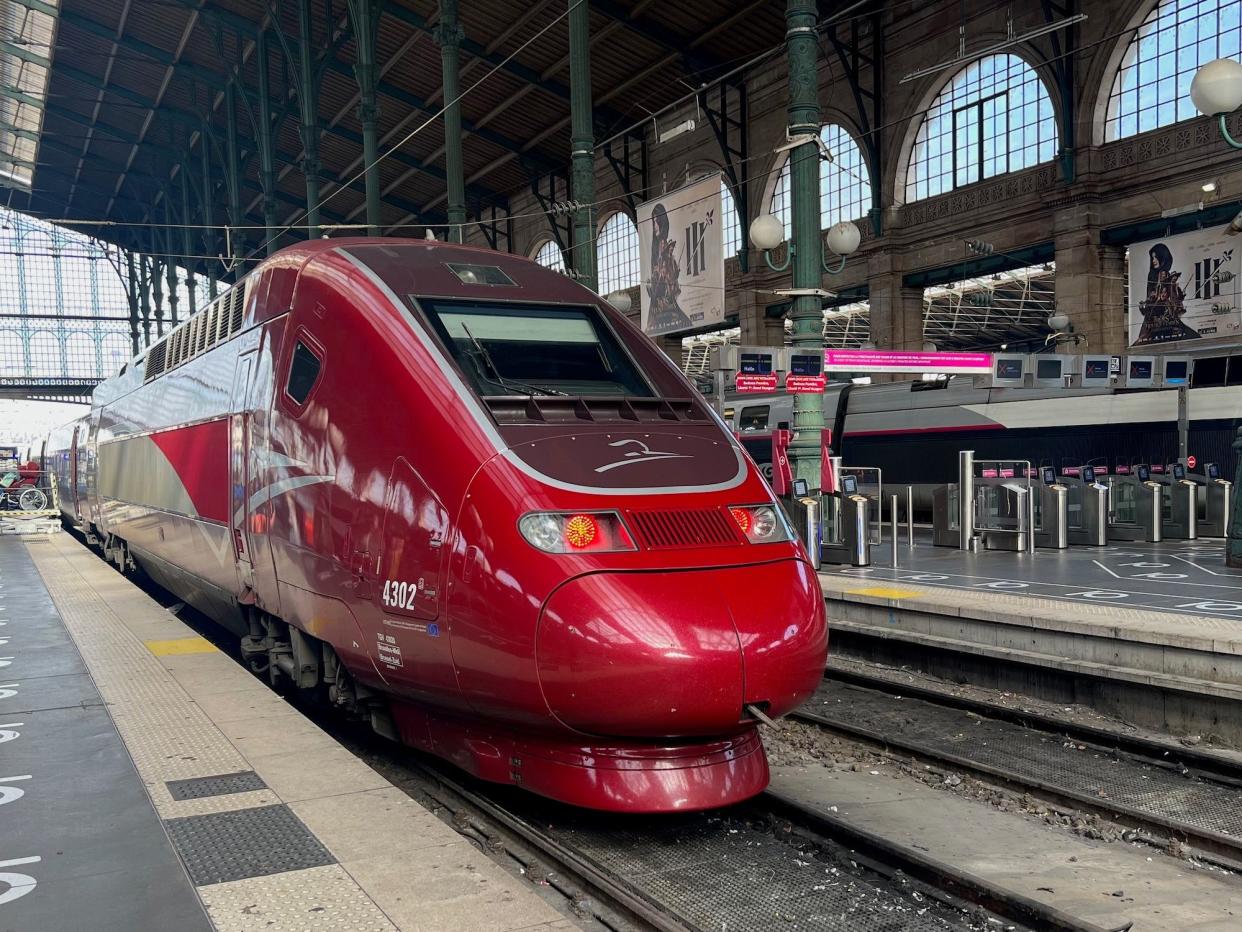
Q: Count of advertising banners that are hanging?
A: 2